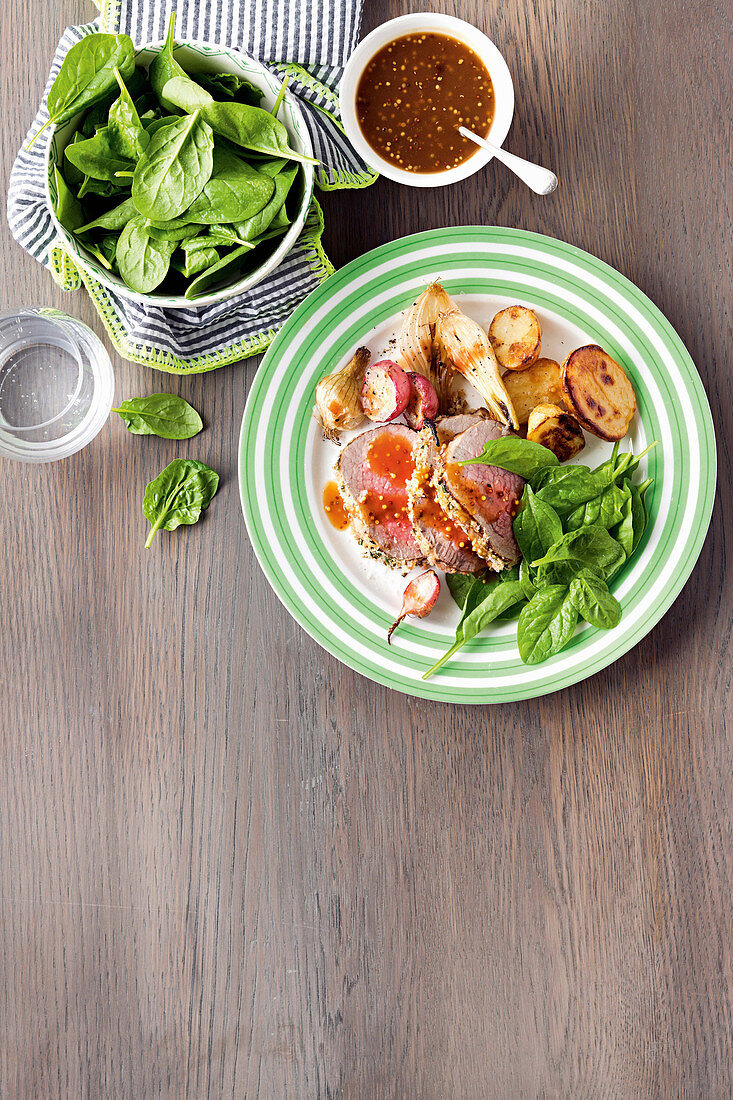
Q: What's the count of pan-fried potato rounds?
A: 4